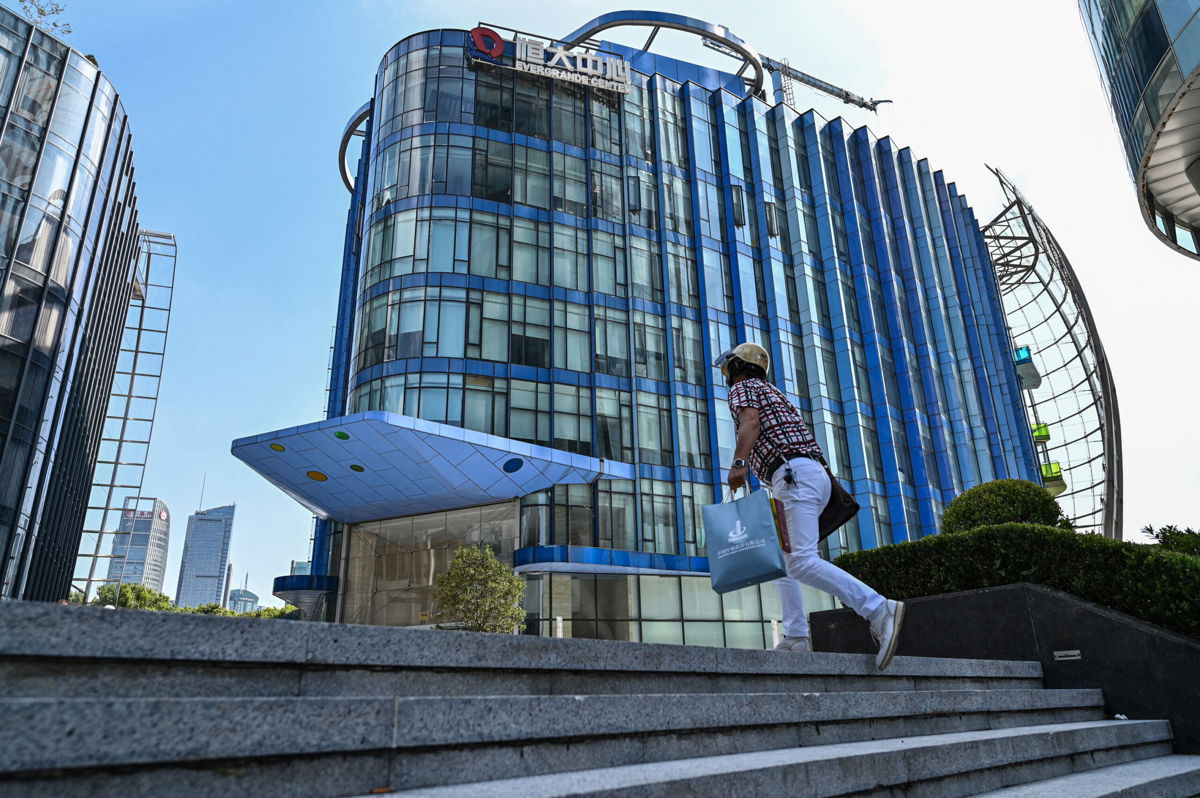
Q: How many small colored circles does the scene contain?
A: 5